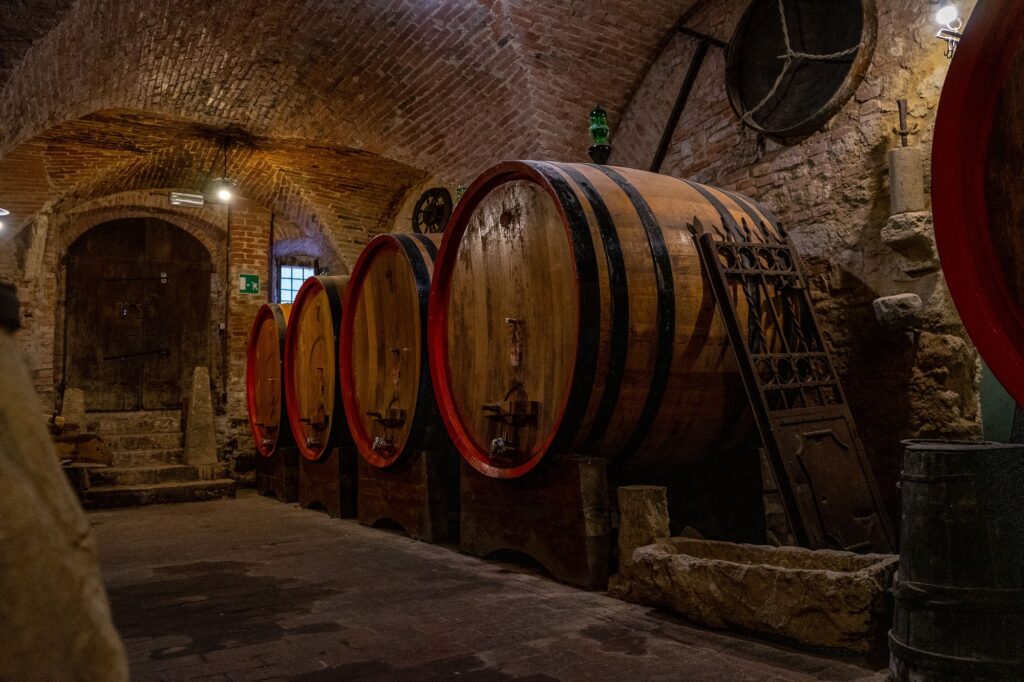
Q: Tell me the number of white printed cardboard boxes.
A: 0